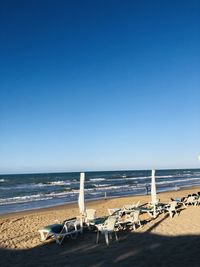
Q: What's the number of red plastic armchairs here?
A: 0